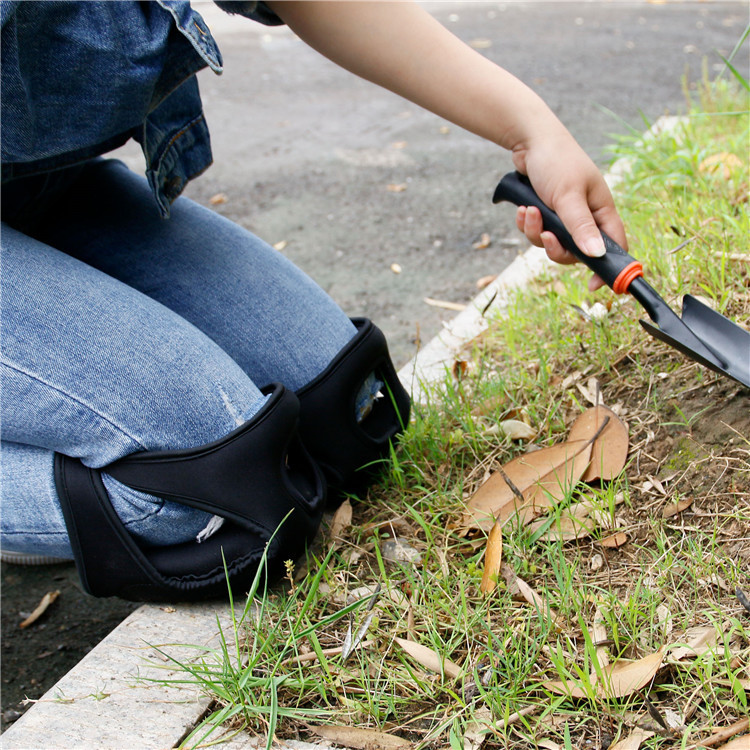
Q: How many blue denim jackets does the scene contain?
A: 1